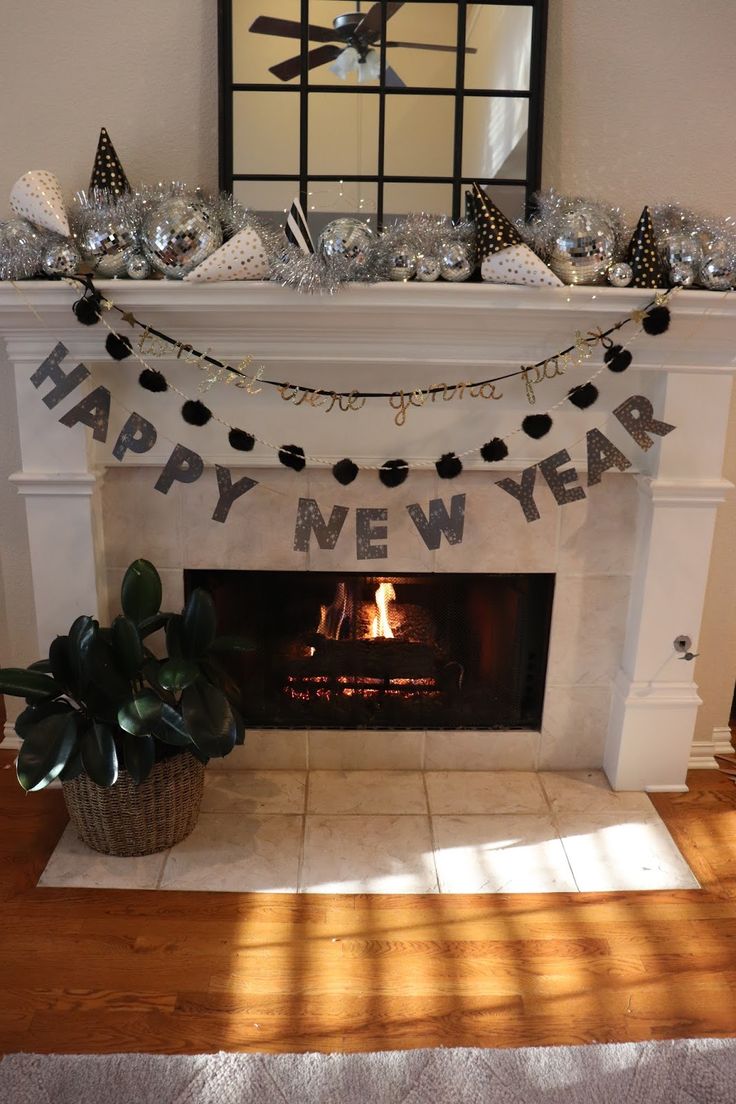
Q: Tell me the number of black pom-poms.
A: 14